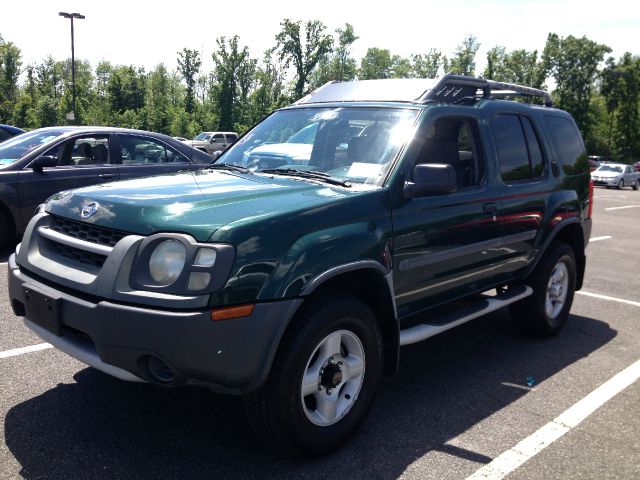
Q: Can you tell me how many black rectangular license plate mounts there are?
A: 1